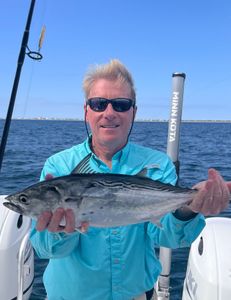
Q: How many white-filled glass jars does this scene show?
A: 0